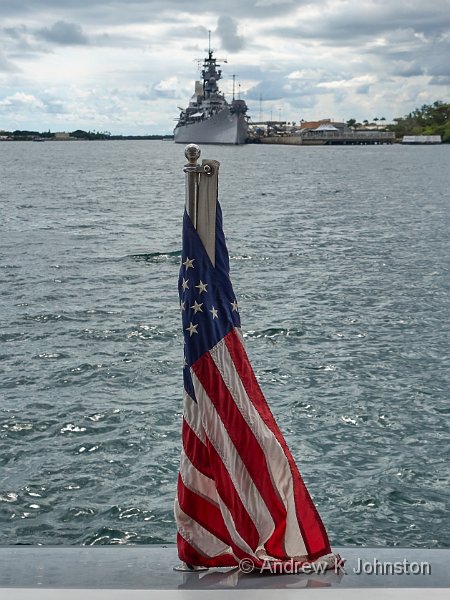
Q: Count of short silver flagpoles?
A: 1